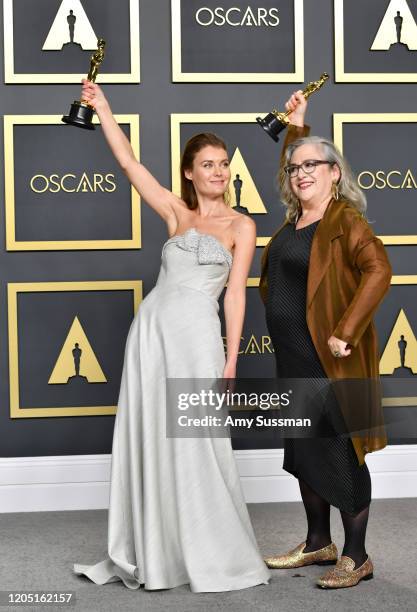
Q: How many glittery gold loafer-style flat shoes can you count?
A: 2